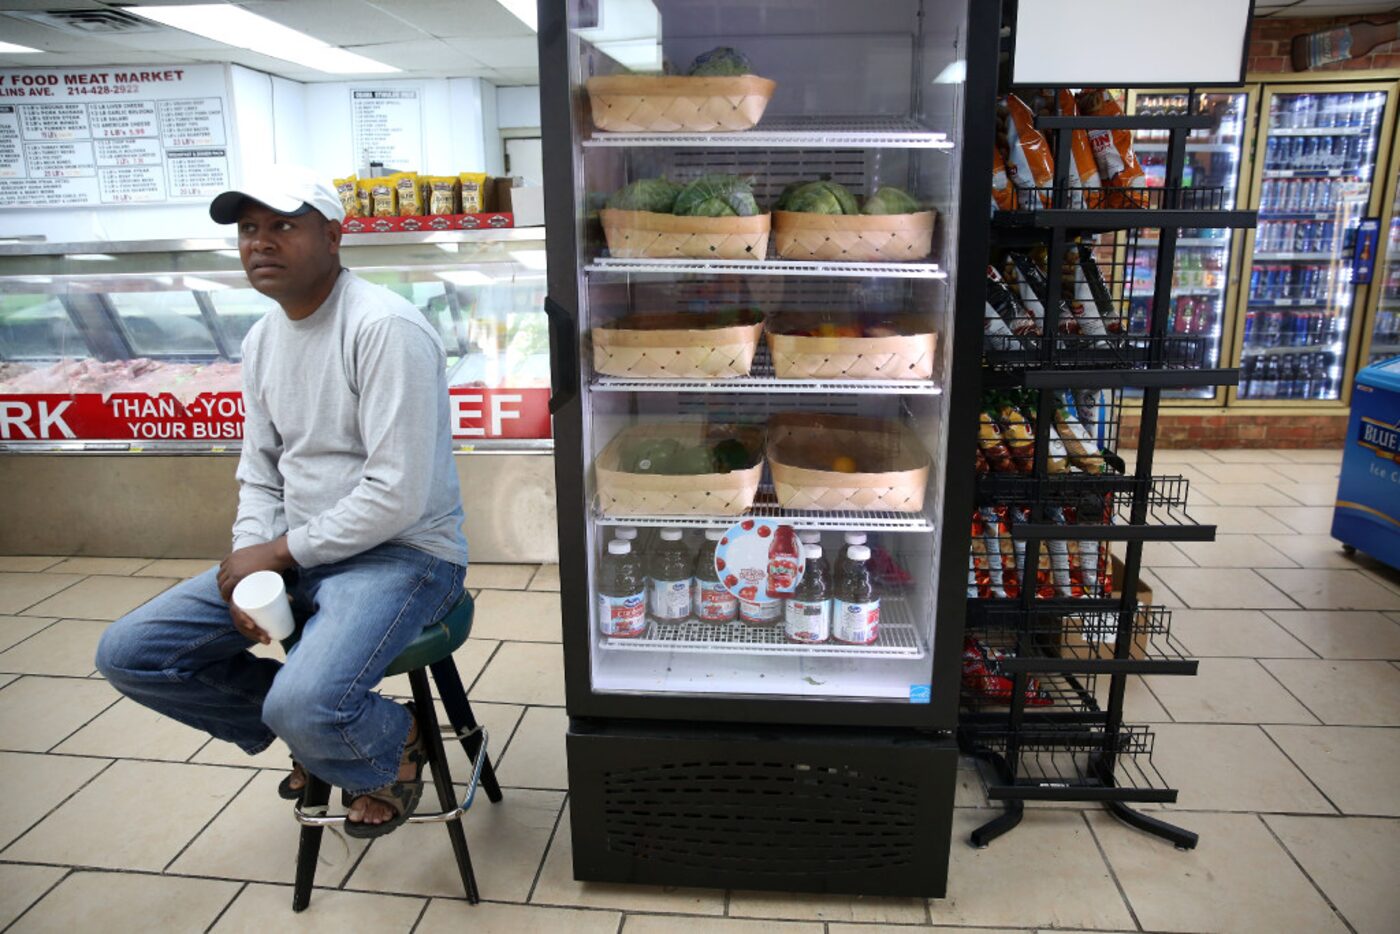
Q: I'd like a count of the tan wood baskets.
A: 7